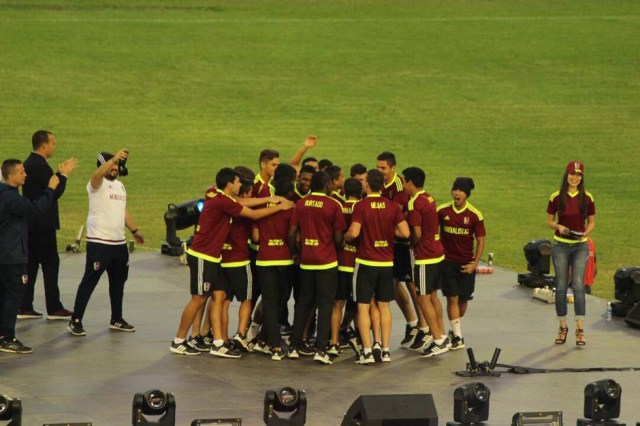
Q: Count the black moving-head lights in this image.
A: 8